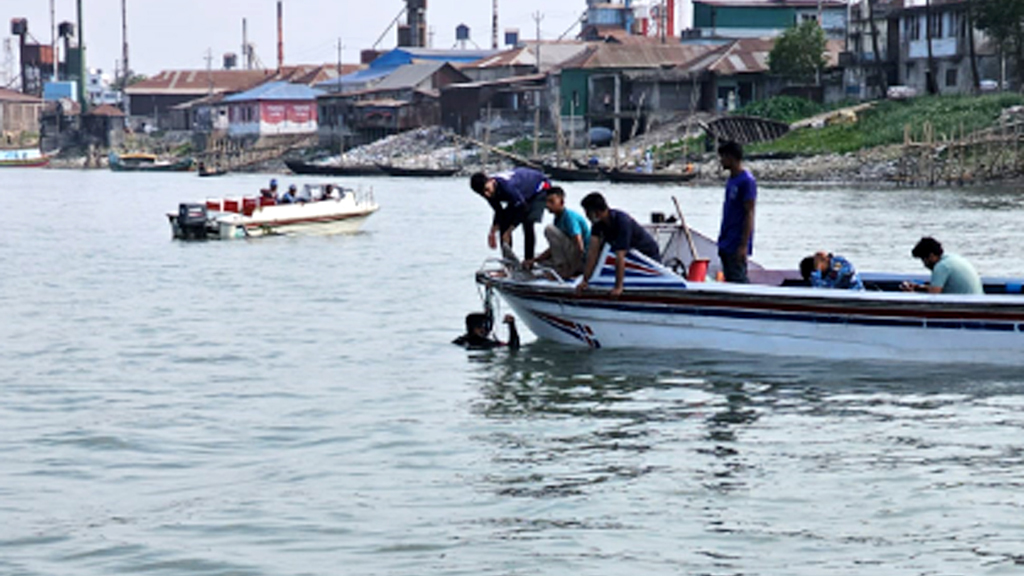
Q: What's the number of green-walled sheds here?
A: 2